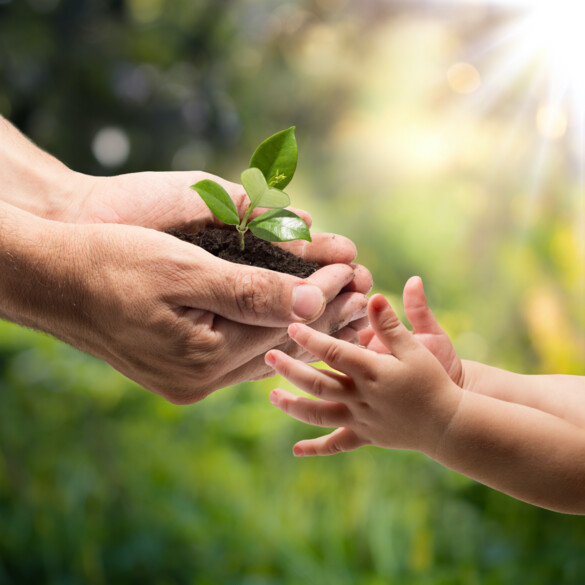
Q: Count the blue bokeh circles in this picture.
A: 0